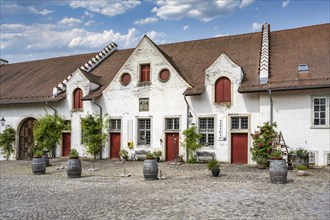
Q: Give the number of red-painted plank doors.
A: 4